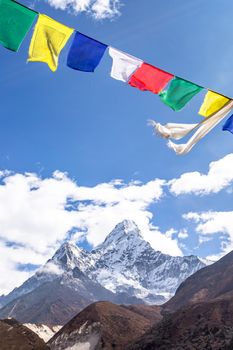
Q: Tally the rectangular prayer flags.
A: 8